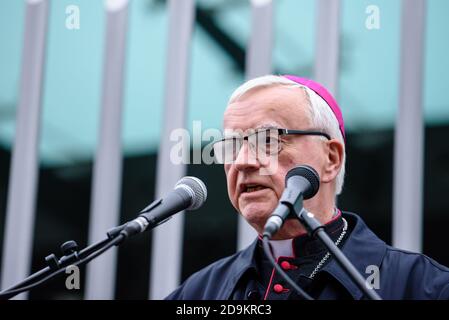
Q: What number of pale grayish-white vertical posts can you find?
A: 6